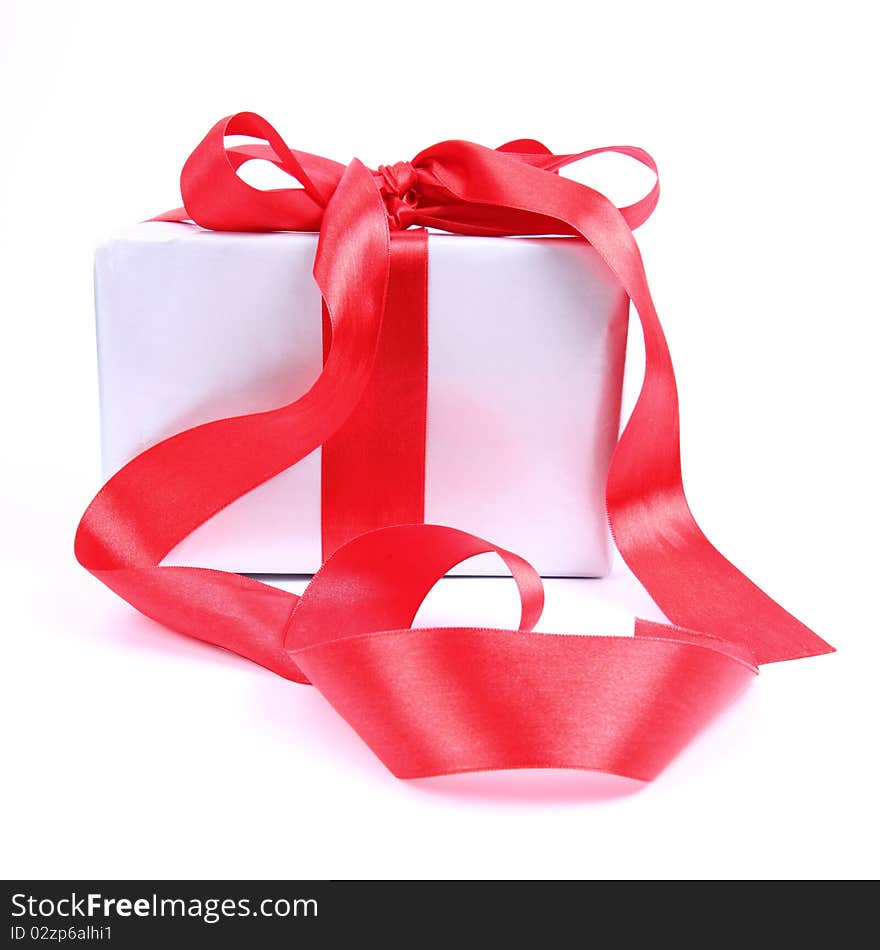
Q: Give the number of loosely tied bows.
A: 1